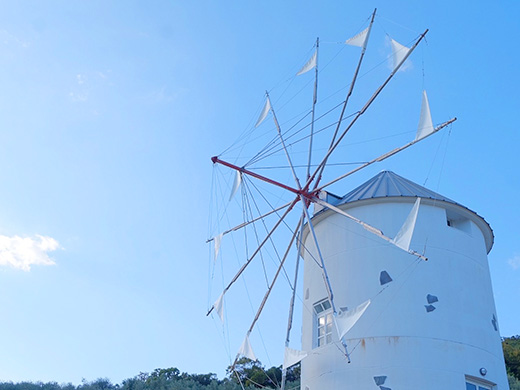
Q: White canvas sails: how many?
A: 12